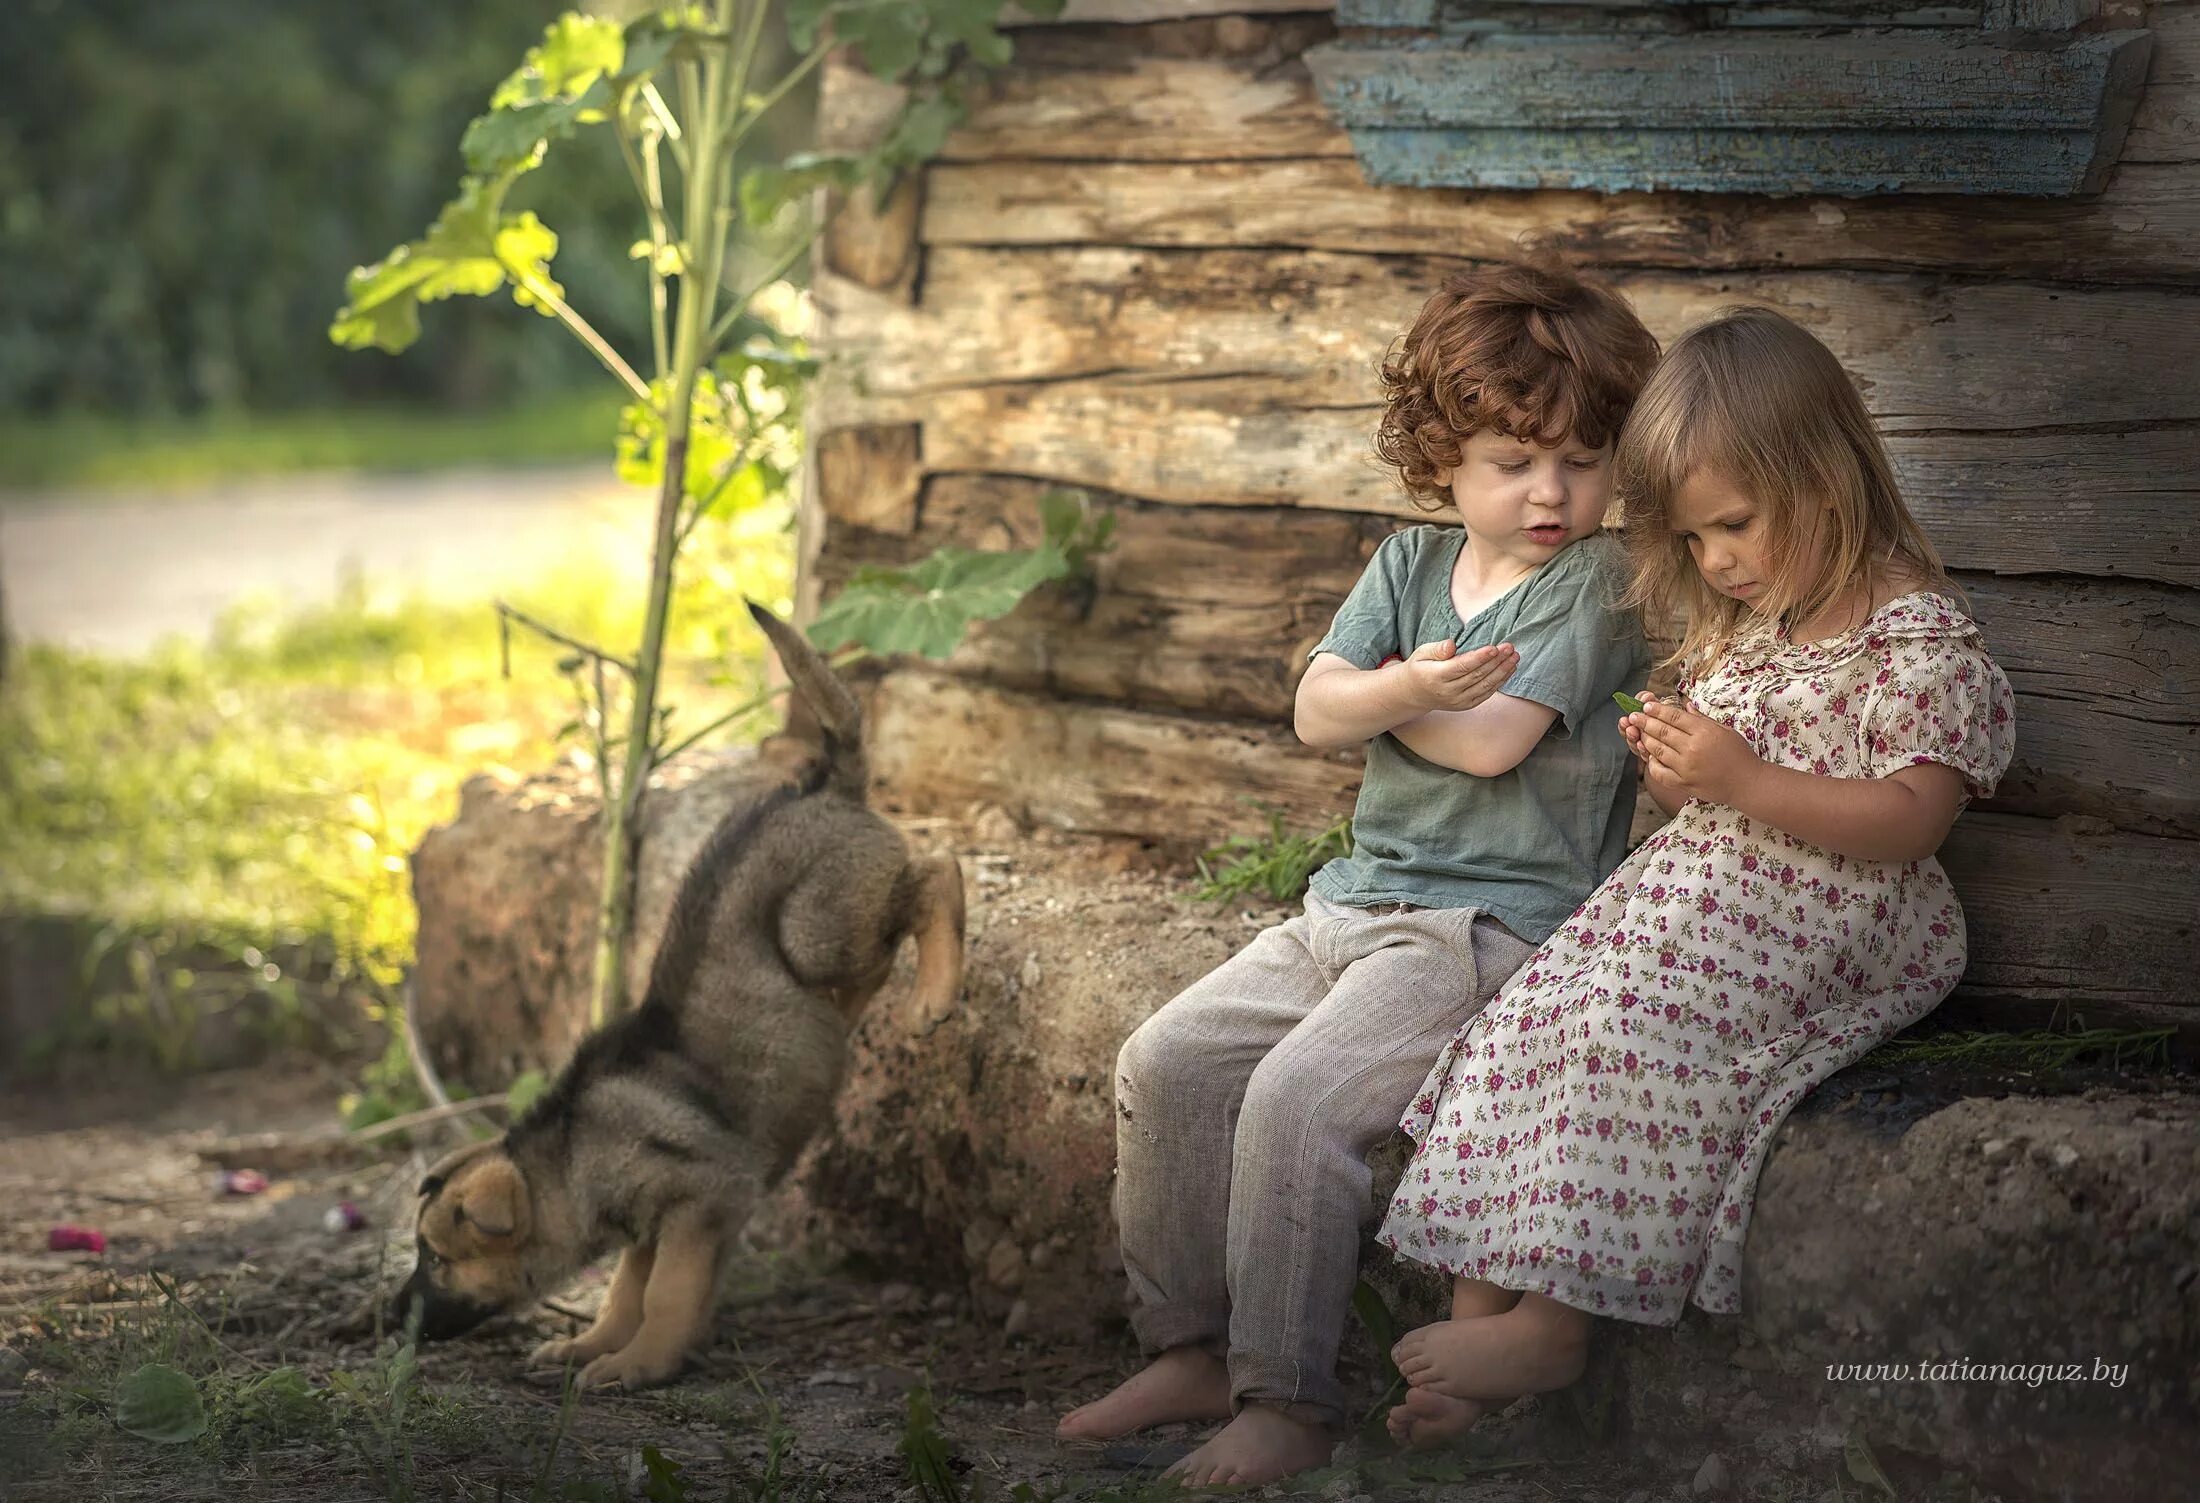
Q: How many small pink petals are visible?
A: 3